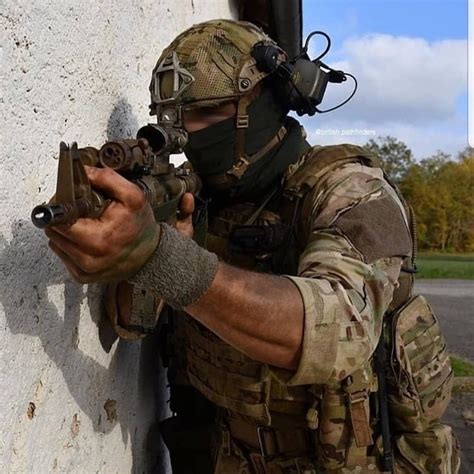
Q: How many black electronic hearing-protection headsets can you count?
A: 1